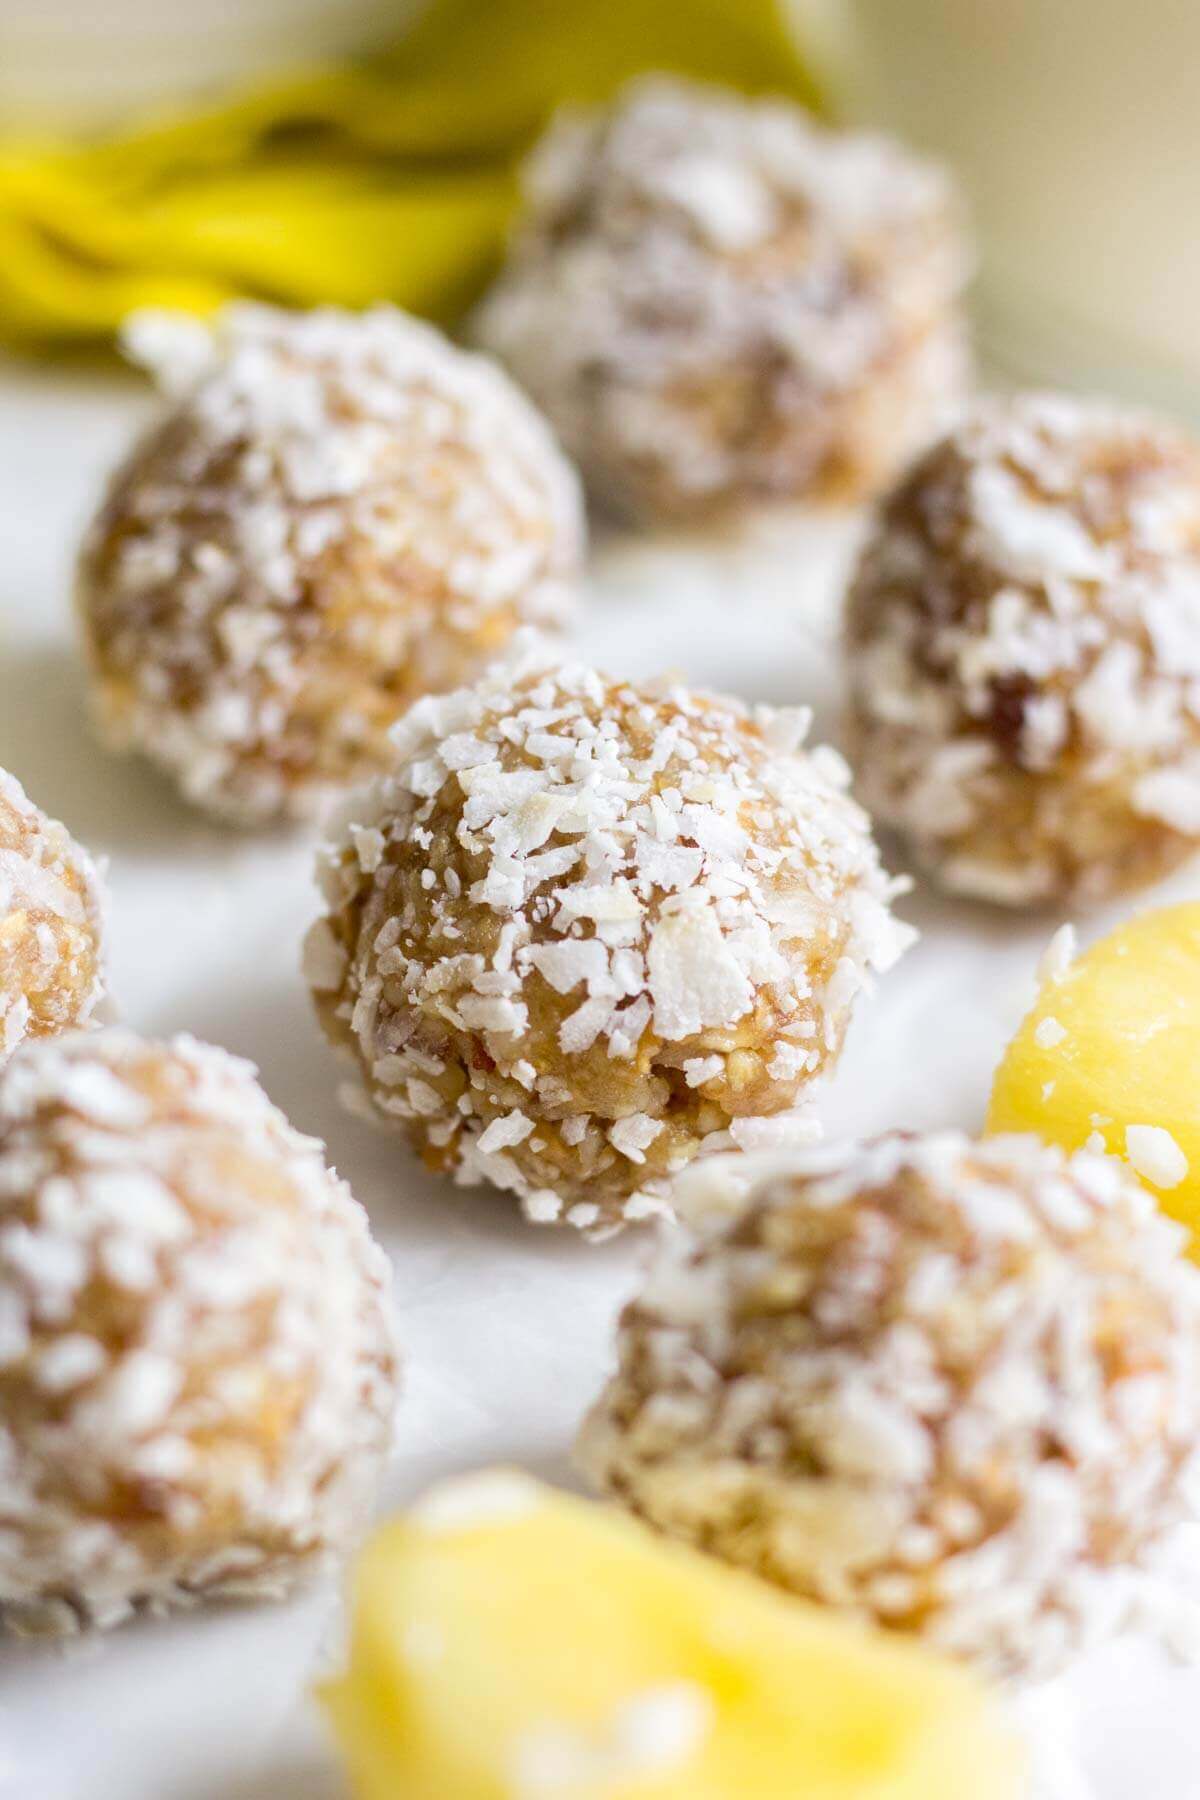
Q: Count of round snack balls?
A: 7